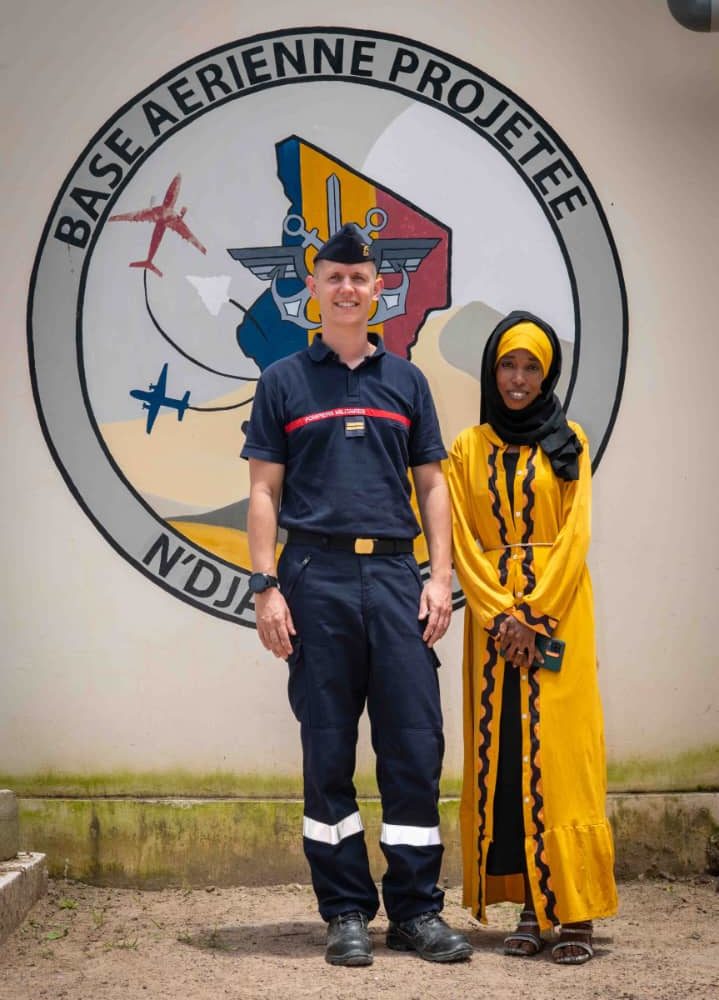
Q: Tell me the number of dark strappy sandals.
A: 2